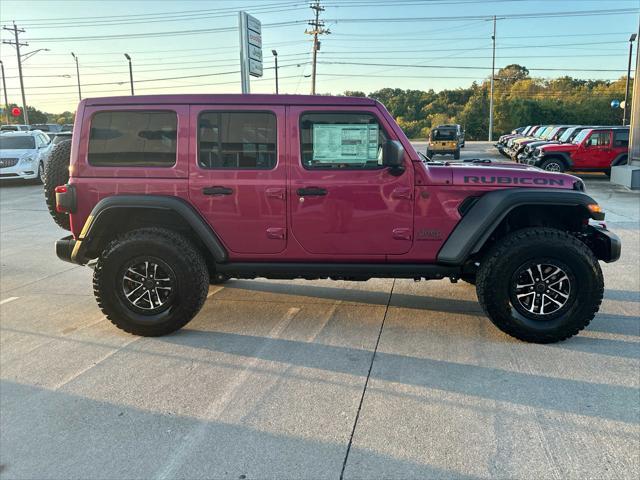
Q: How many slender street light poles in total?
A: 5